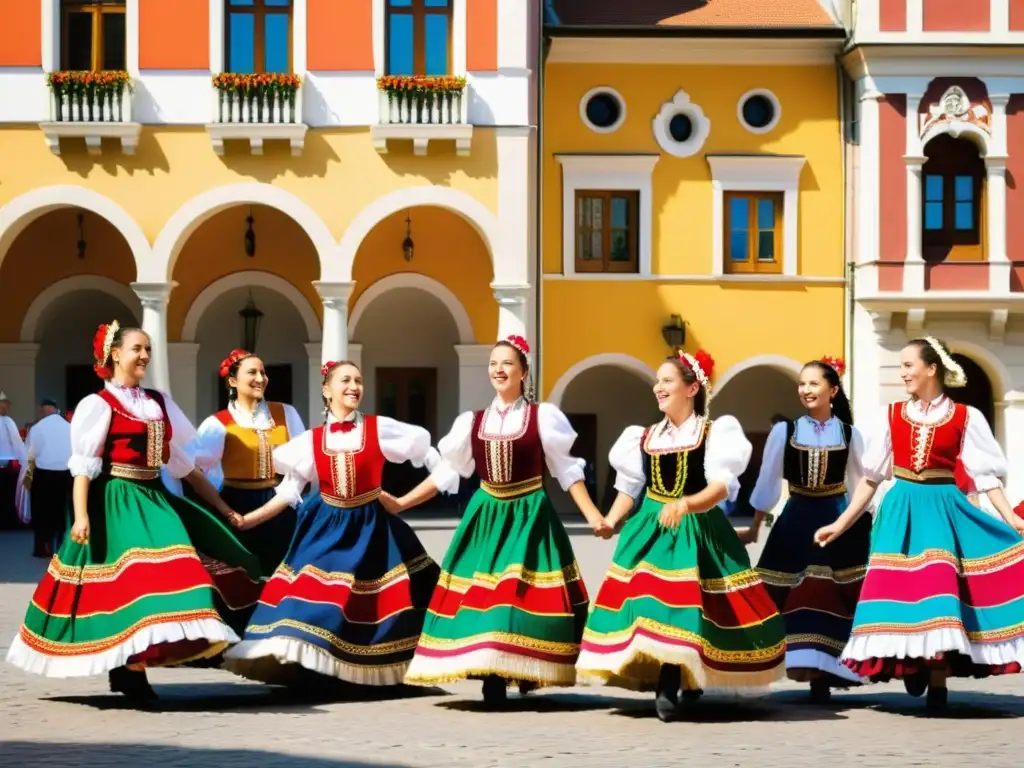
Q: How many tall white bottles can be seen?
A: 0